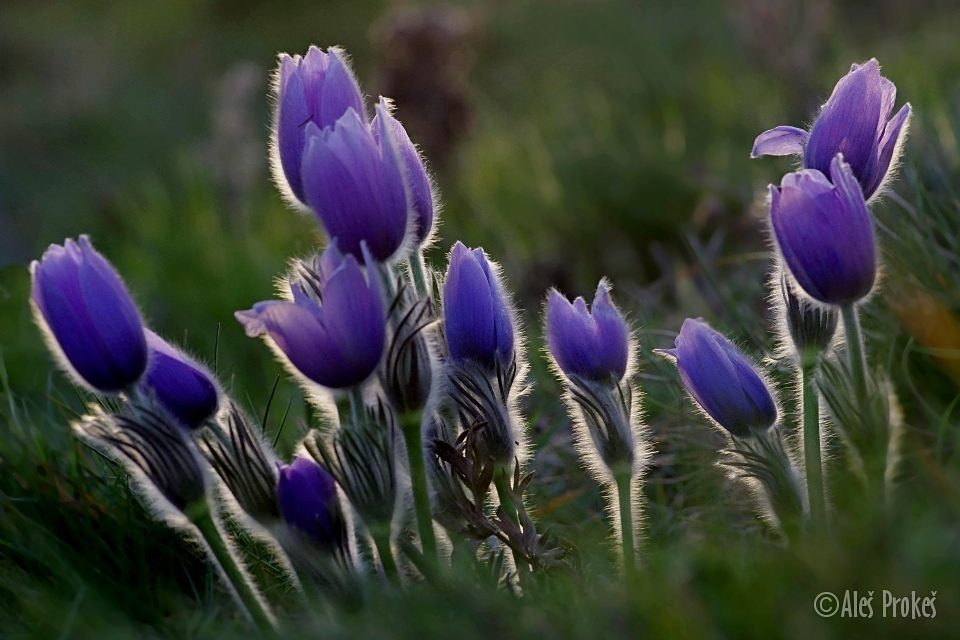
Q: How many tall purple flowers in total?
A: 12